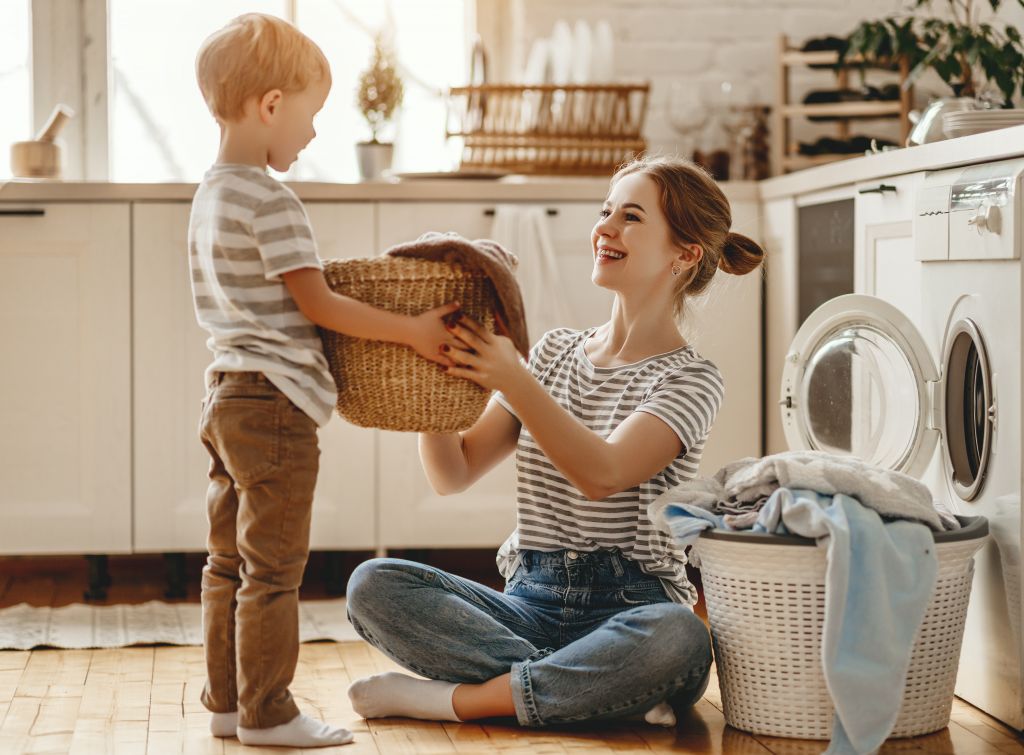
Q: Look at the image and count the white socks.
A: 4